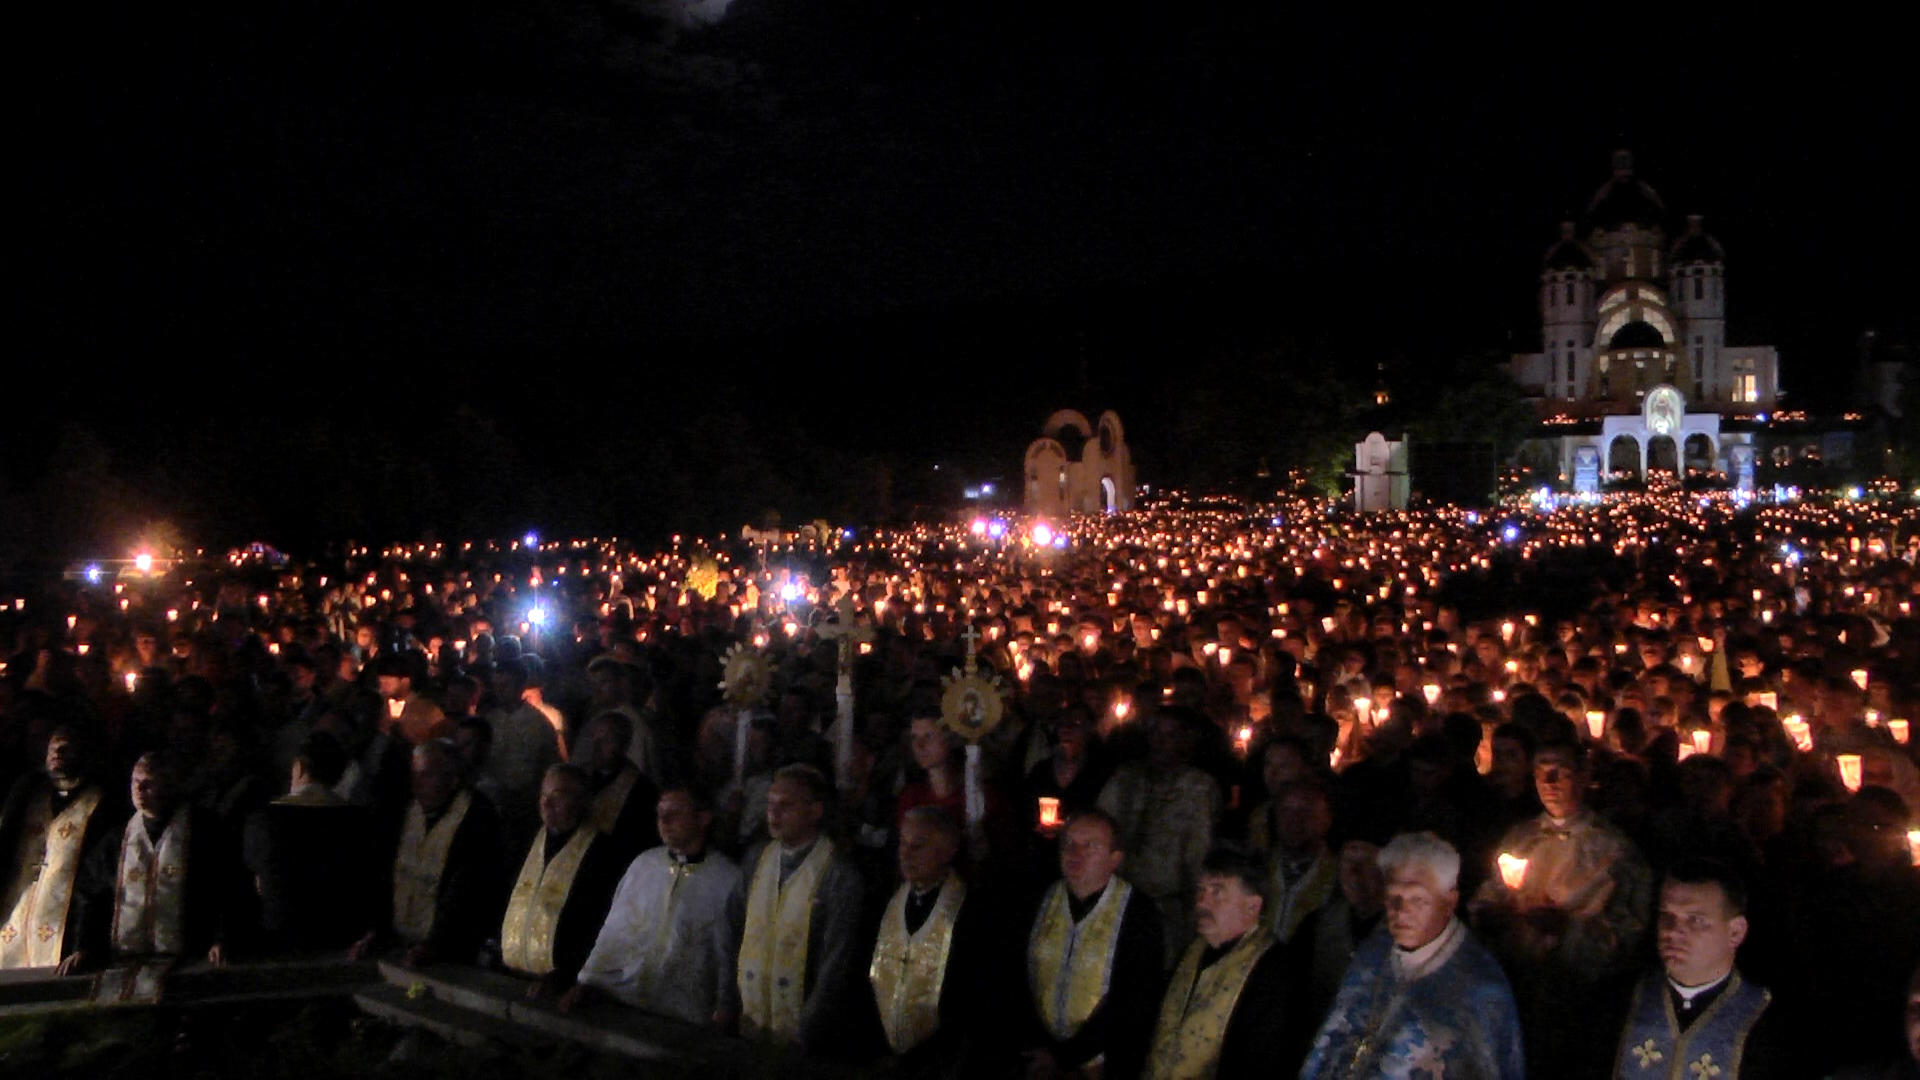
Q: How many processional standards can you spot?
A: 3